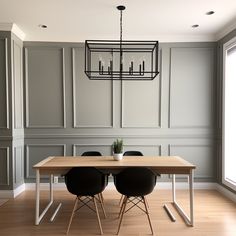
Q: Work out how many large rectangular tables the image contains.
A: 1